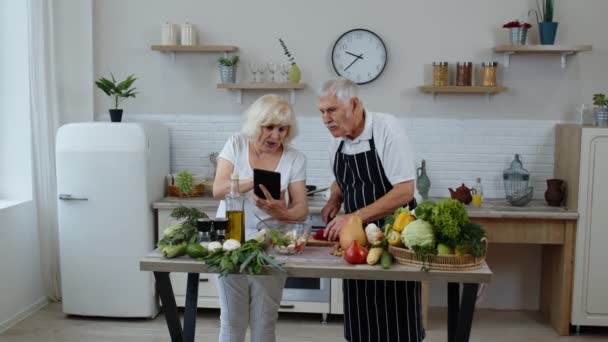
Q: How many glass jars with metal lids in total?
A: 3